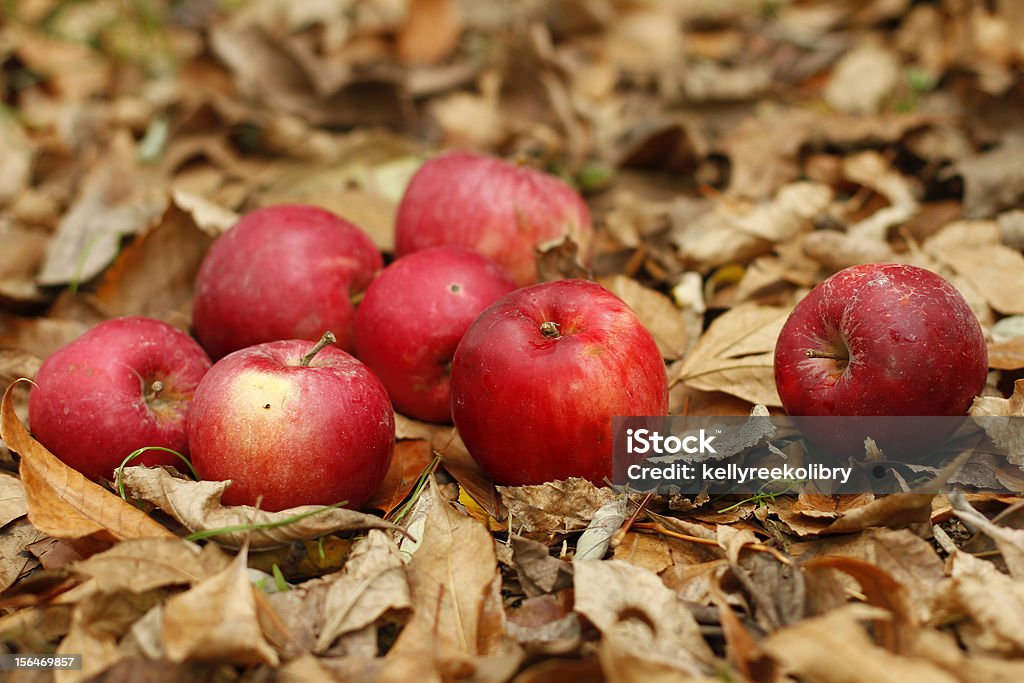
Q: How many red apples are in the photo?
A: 7